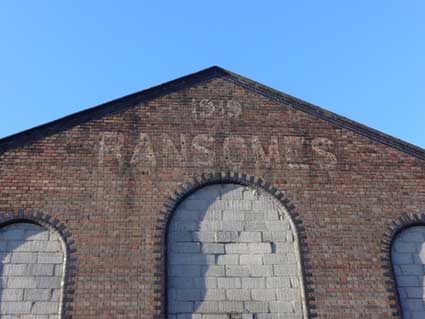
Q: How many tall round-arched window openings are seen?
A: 3